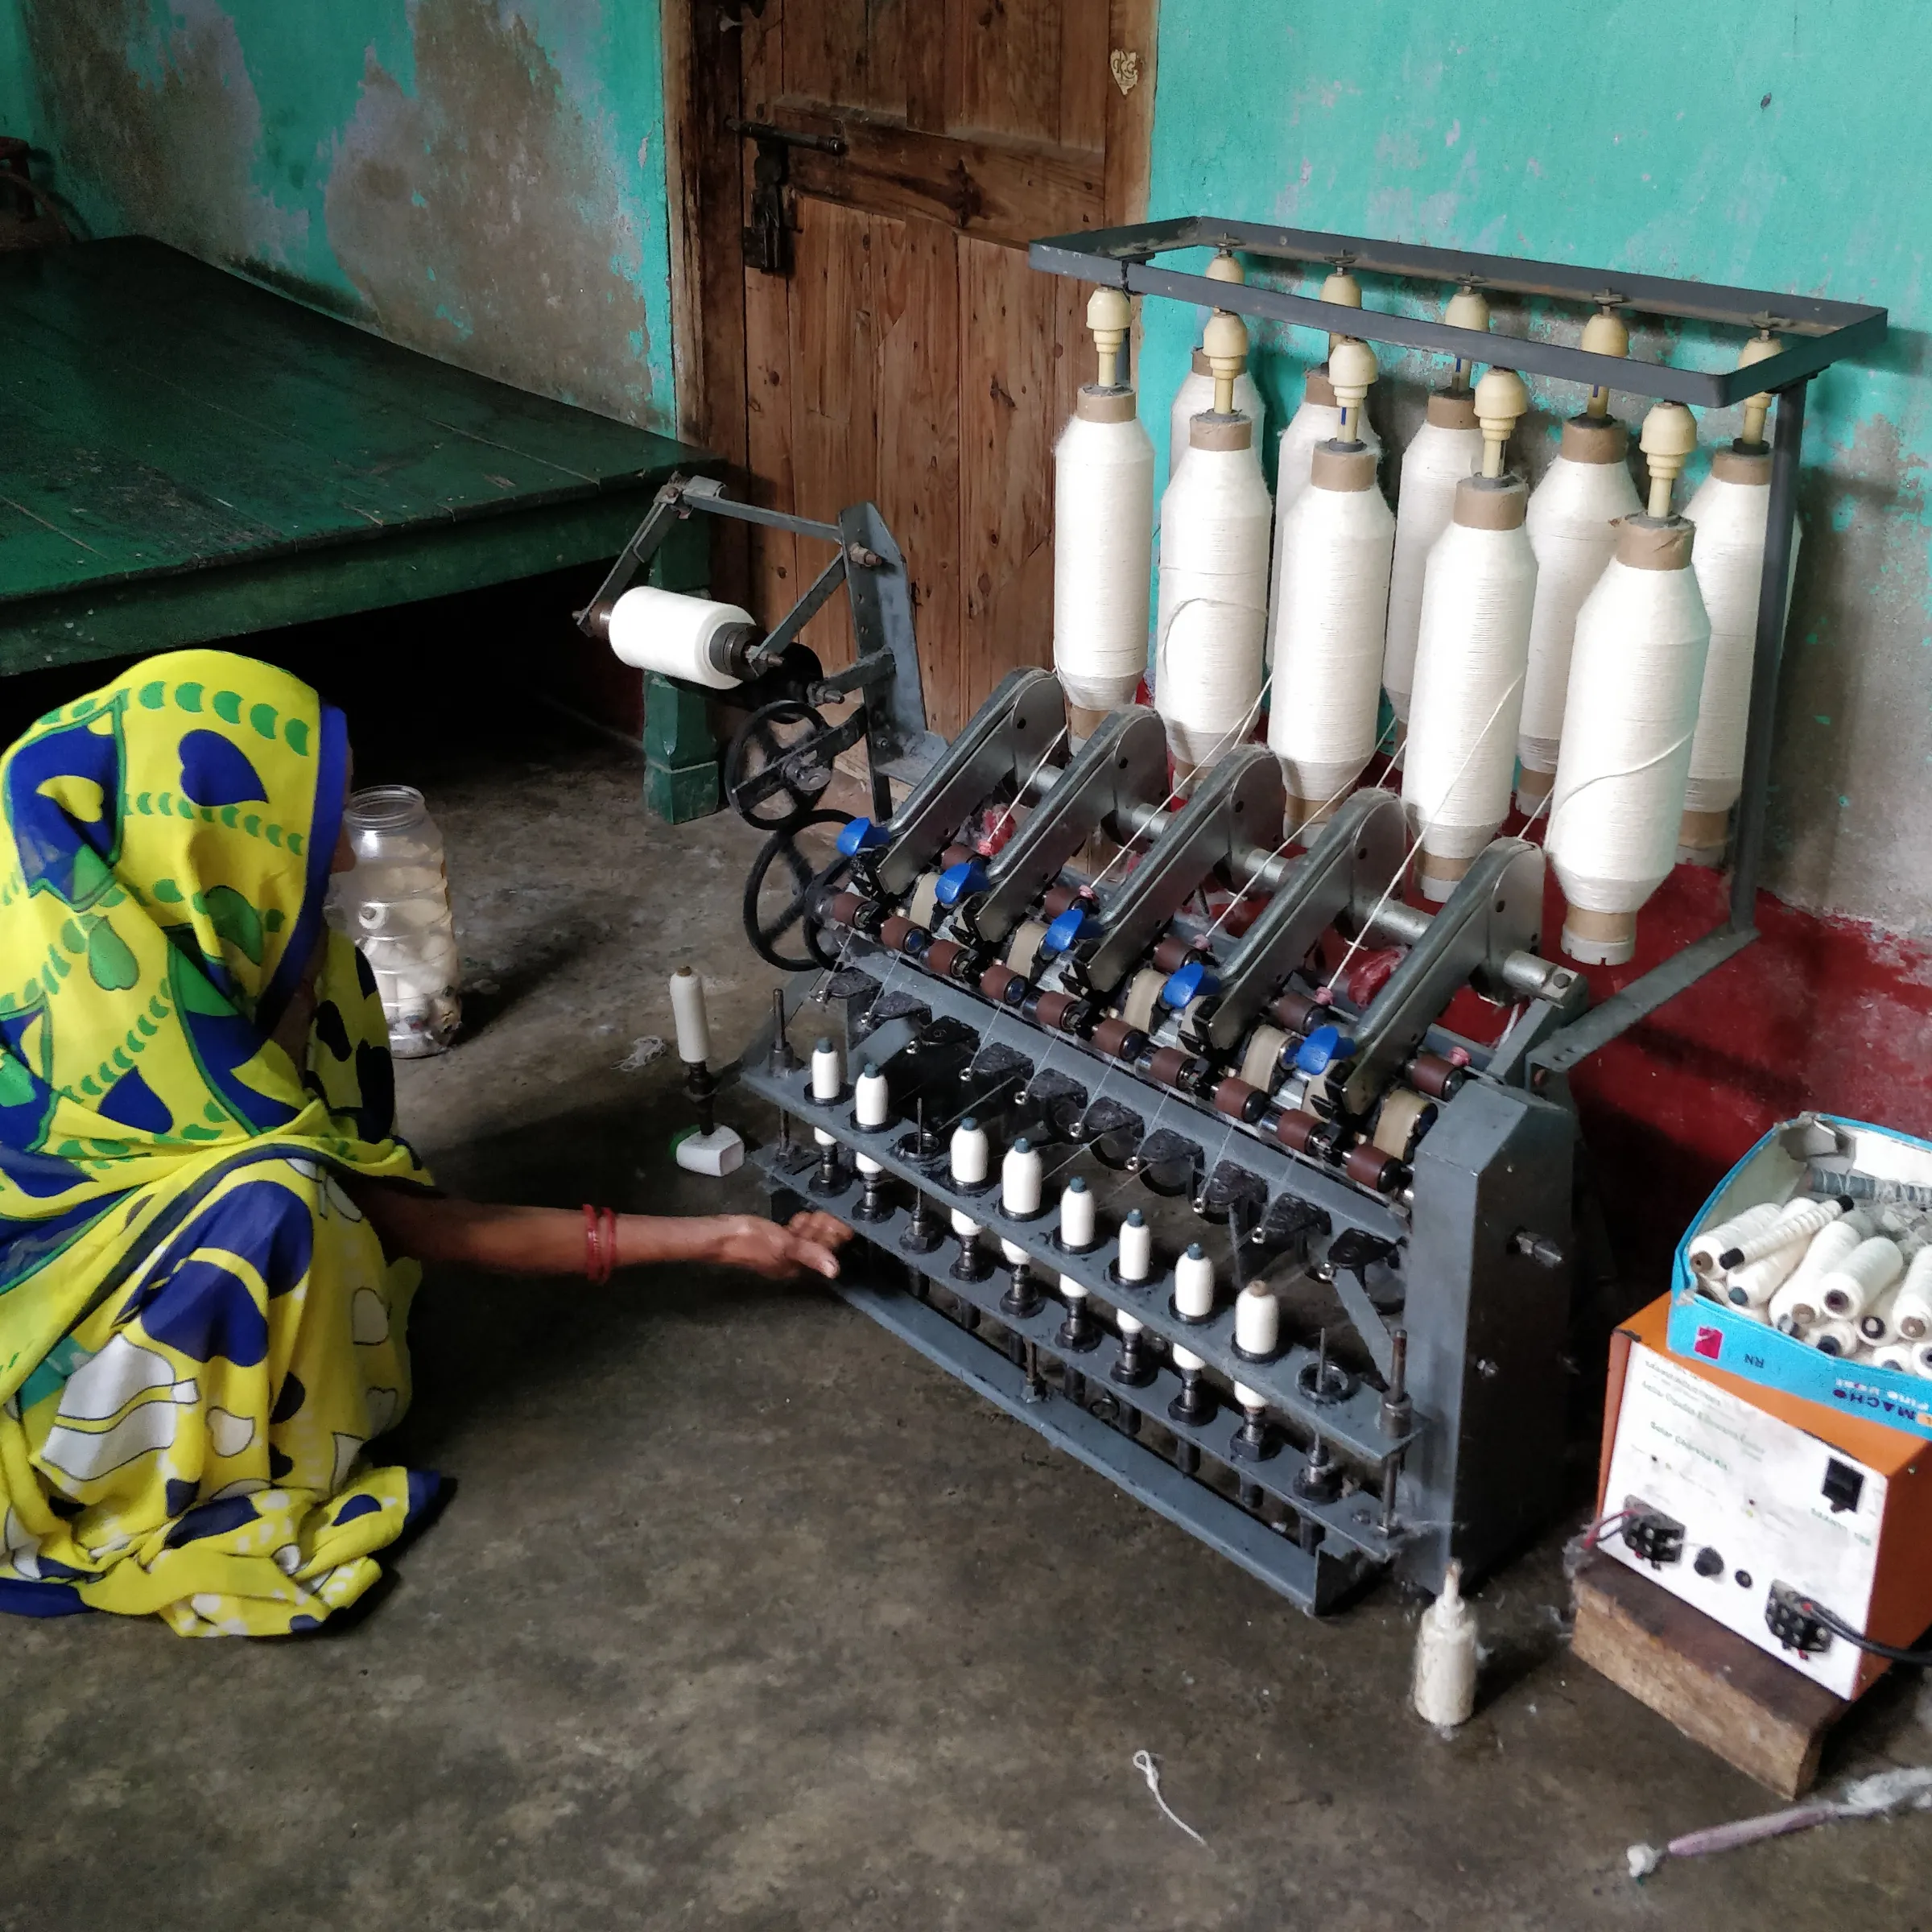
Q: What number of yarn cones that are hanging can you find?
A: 10